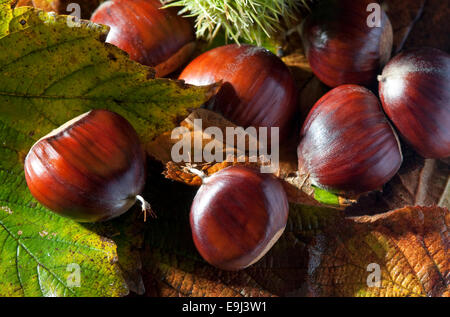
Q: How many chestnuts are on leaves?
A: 7